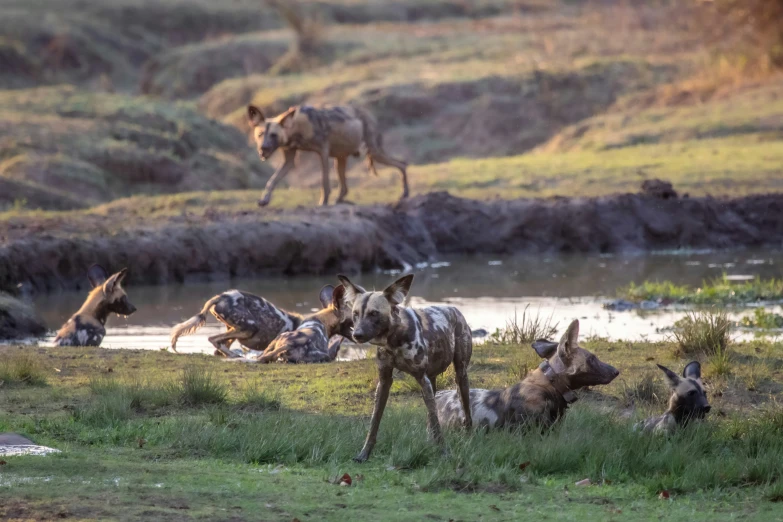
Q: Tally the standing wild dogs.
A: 2